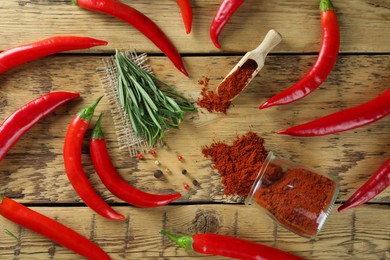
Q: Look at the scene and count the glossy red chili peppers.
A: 12